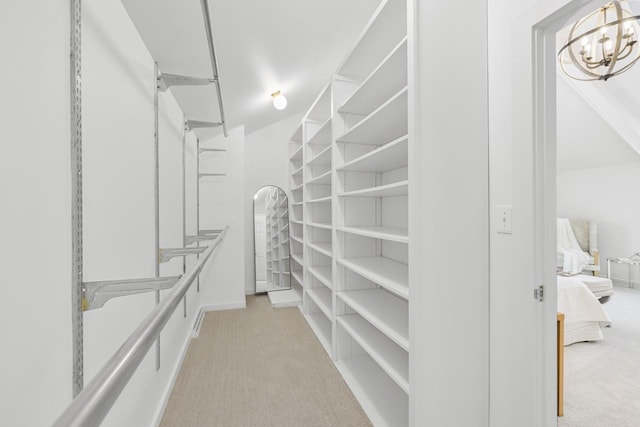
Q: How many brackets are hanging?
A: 8